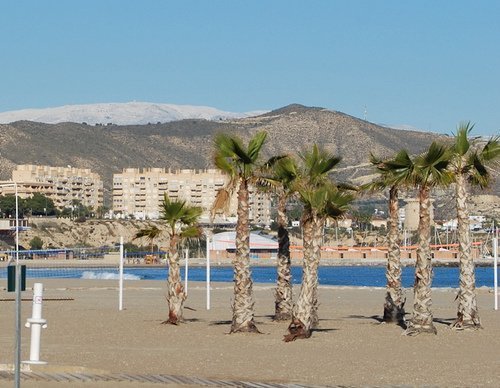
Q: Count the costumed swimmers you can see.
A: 0